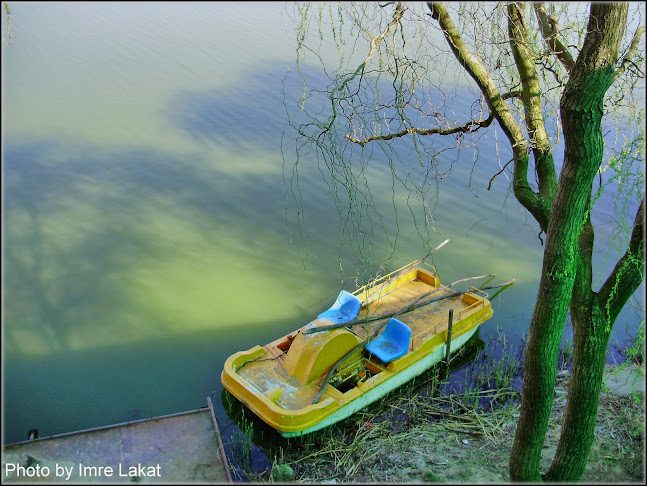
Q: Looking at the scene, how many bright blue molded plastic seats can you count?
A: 2